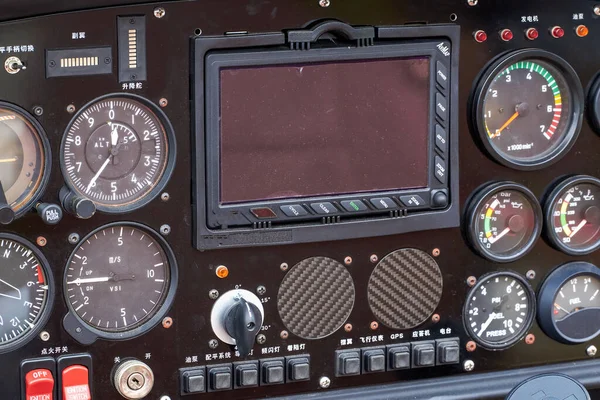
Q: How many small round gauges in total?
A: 4